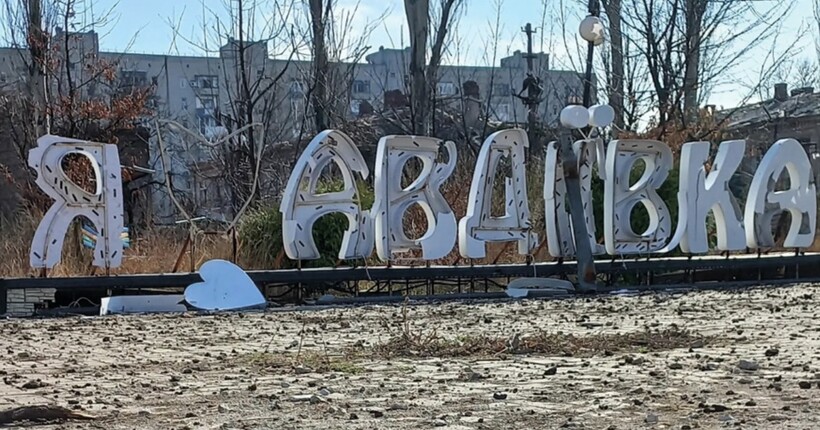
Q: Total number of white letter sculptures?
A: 9